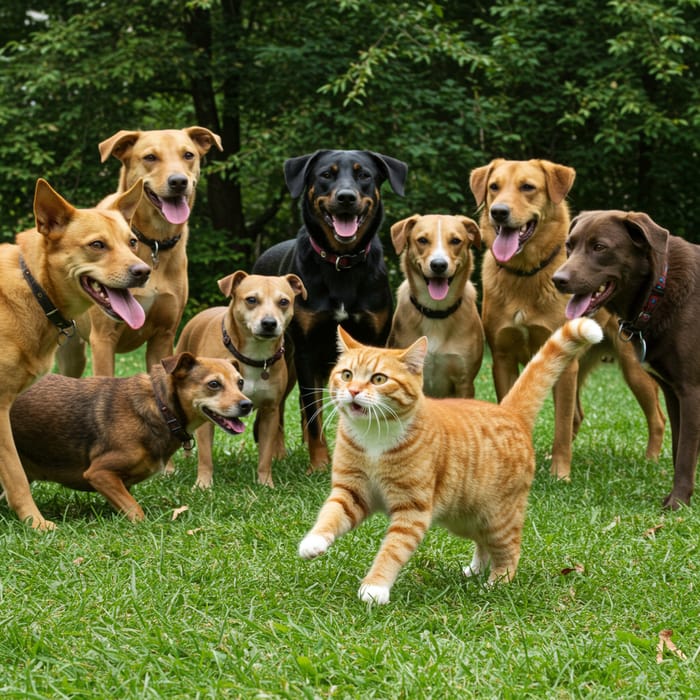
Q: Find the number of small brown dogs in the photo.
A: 2